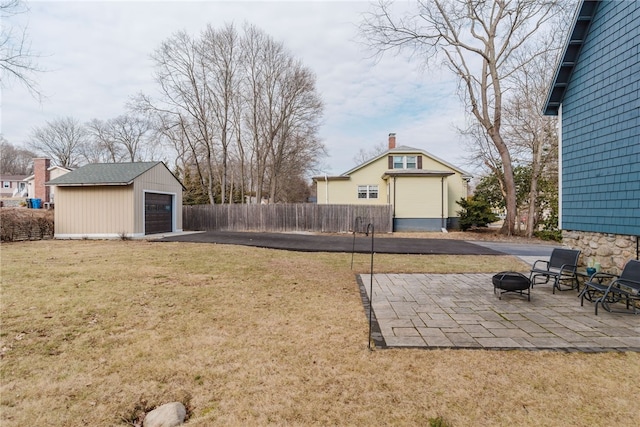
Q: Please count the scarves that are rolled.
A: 0